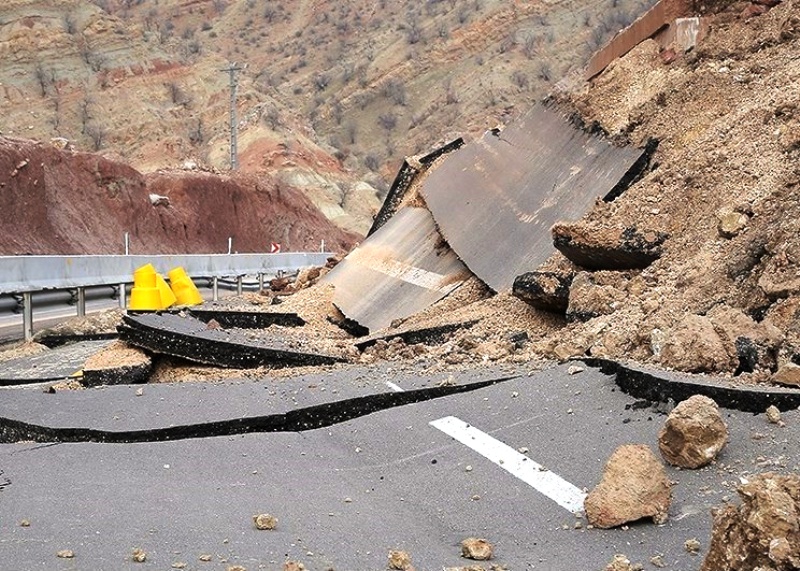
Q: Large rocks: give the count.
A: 3